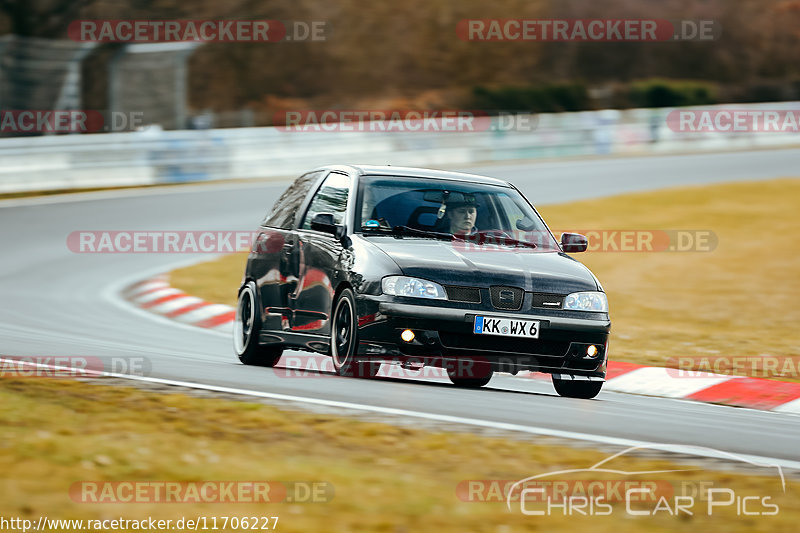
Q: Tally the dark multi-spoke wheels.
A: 2